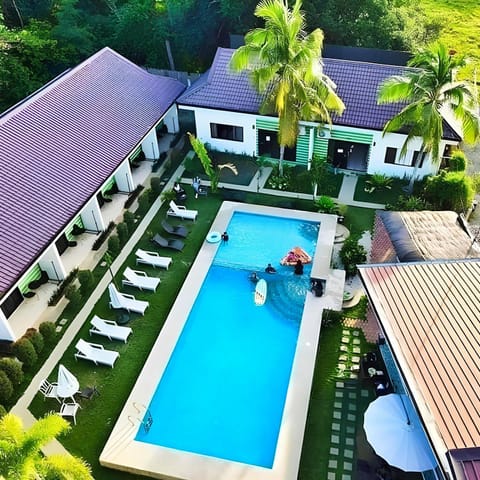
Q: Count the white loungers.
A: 6